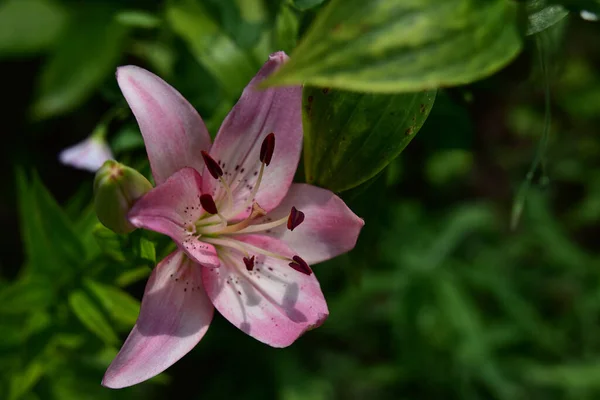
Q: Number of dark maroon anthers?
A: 6